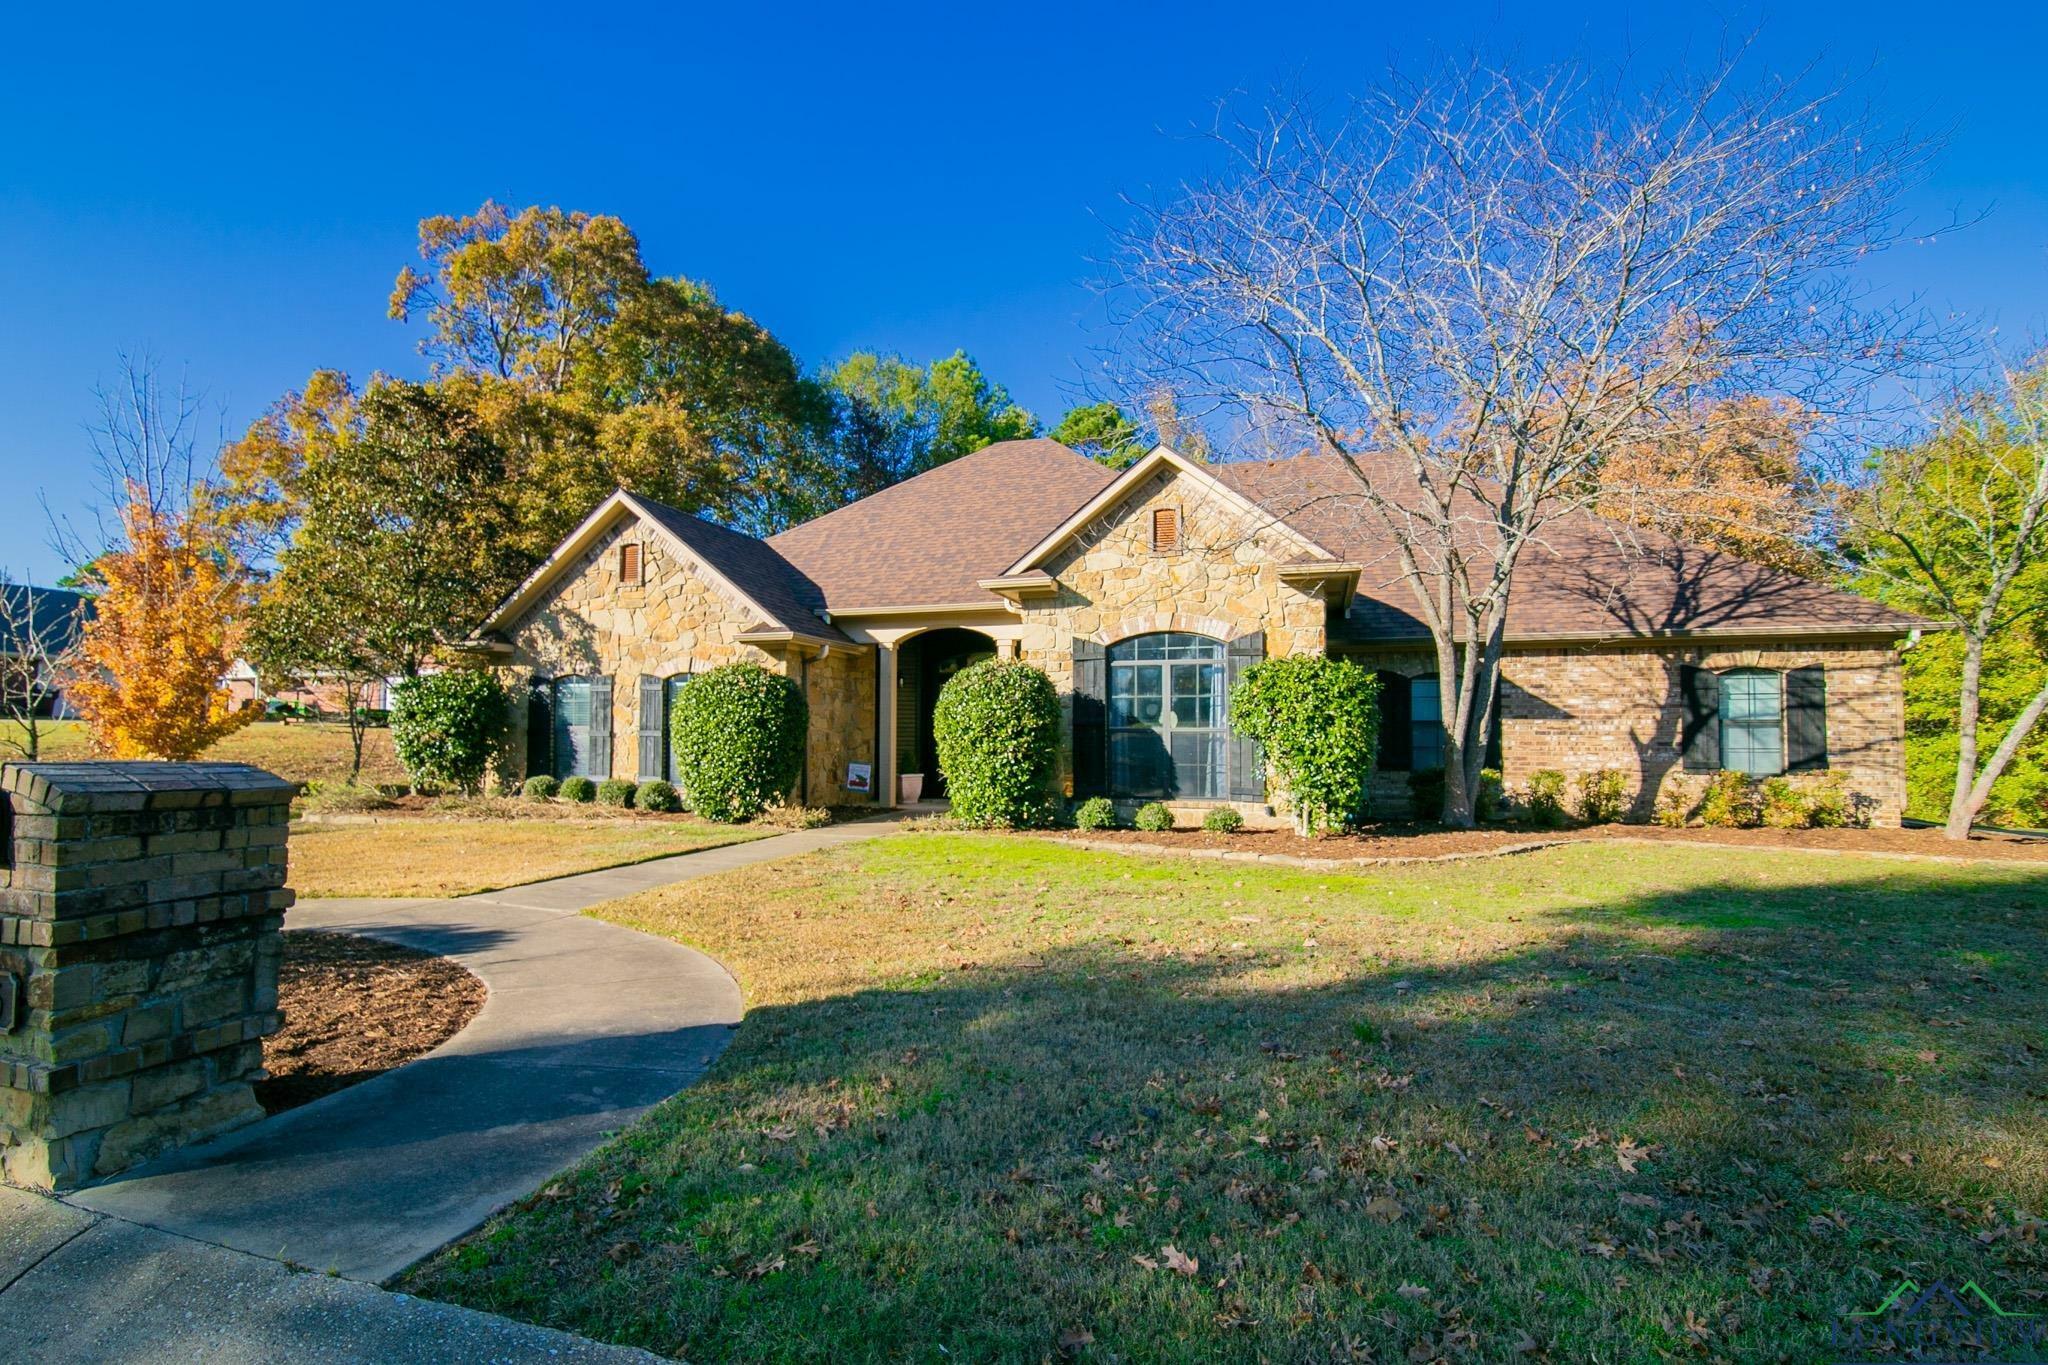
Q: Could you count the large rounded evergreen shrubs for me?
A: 4